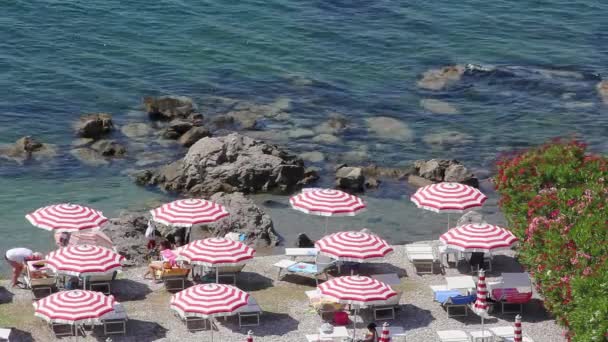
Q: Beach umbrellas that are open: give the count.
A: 11